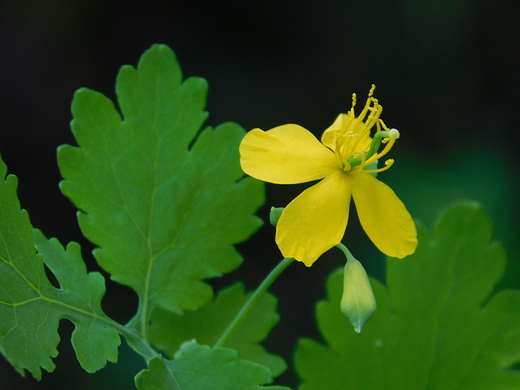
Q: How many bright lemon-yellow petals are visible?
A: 4